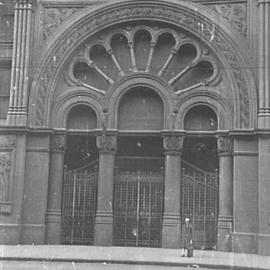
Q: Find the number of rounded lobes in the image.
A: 7